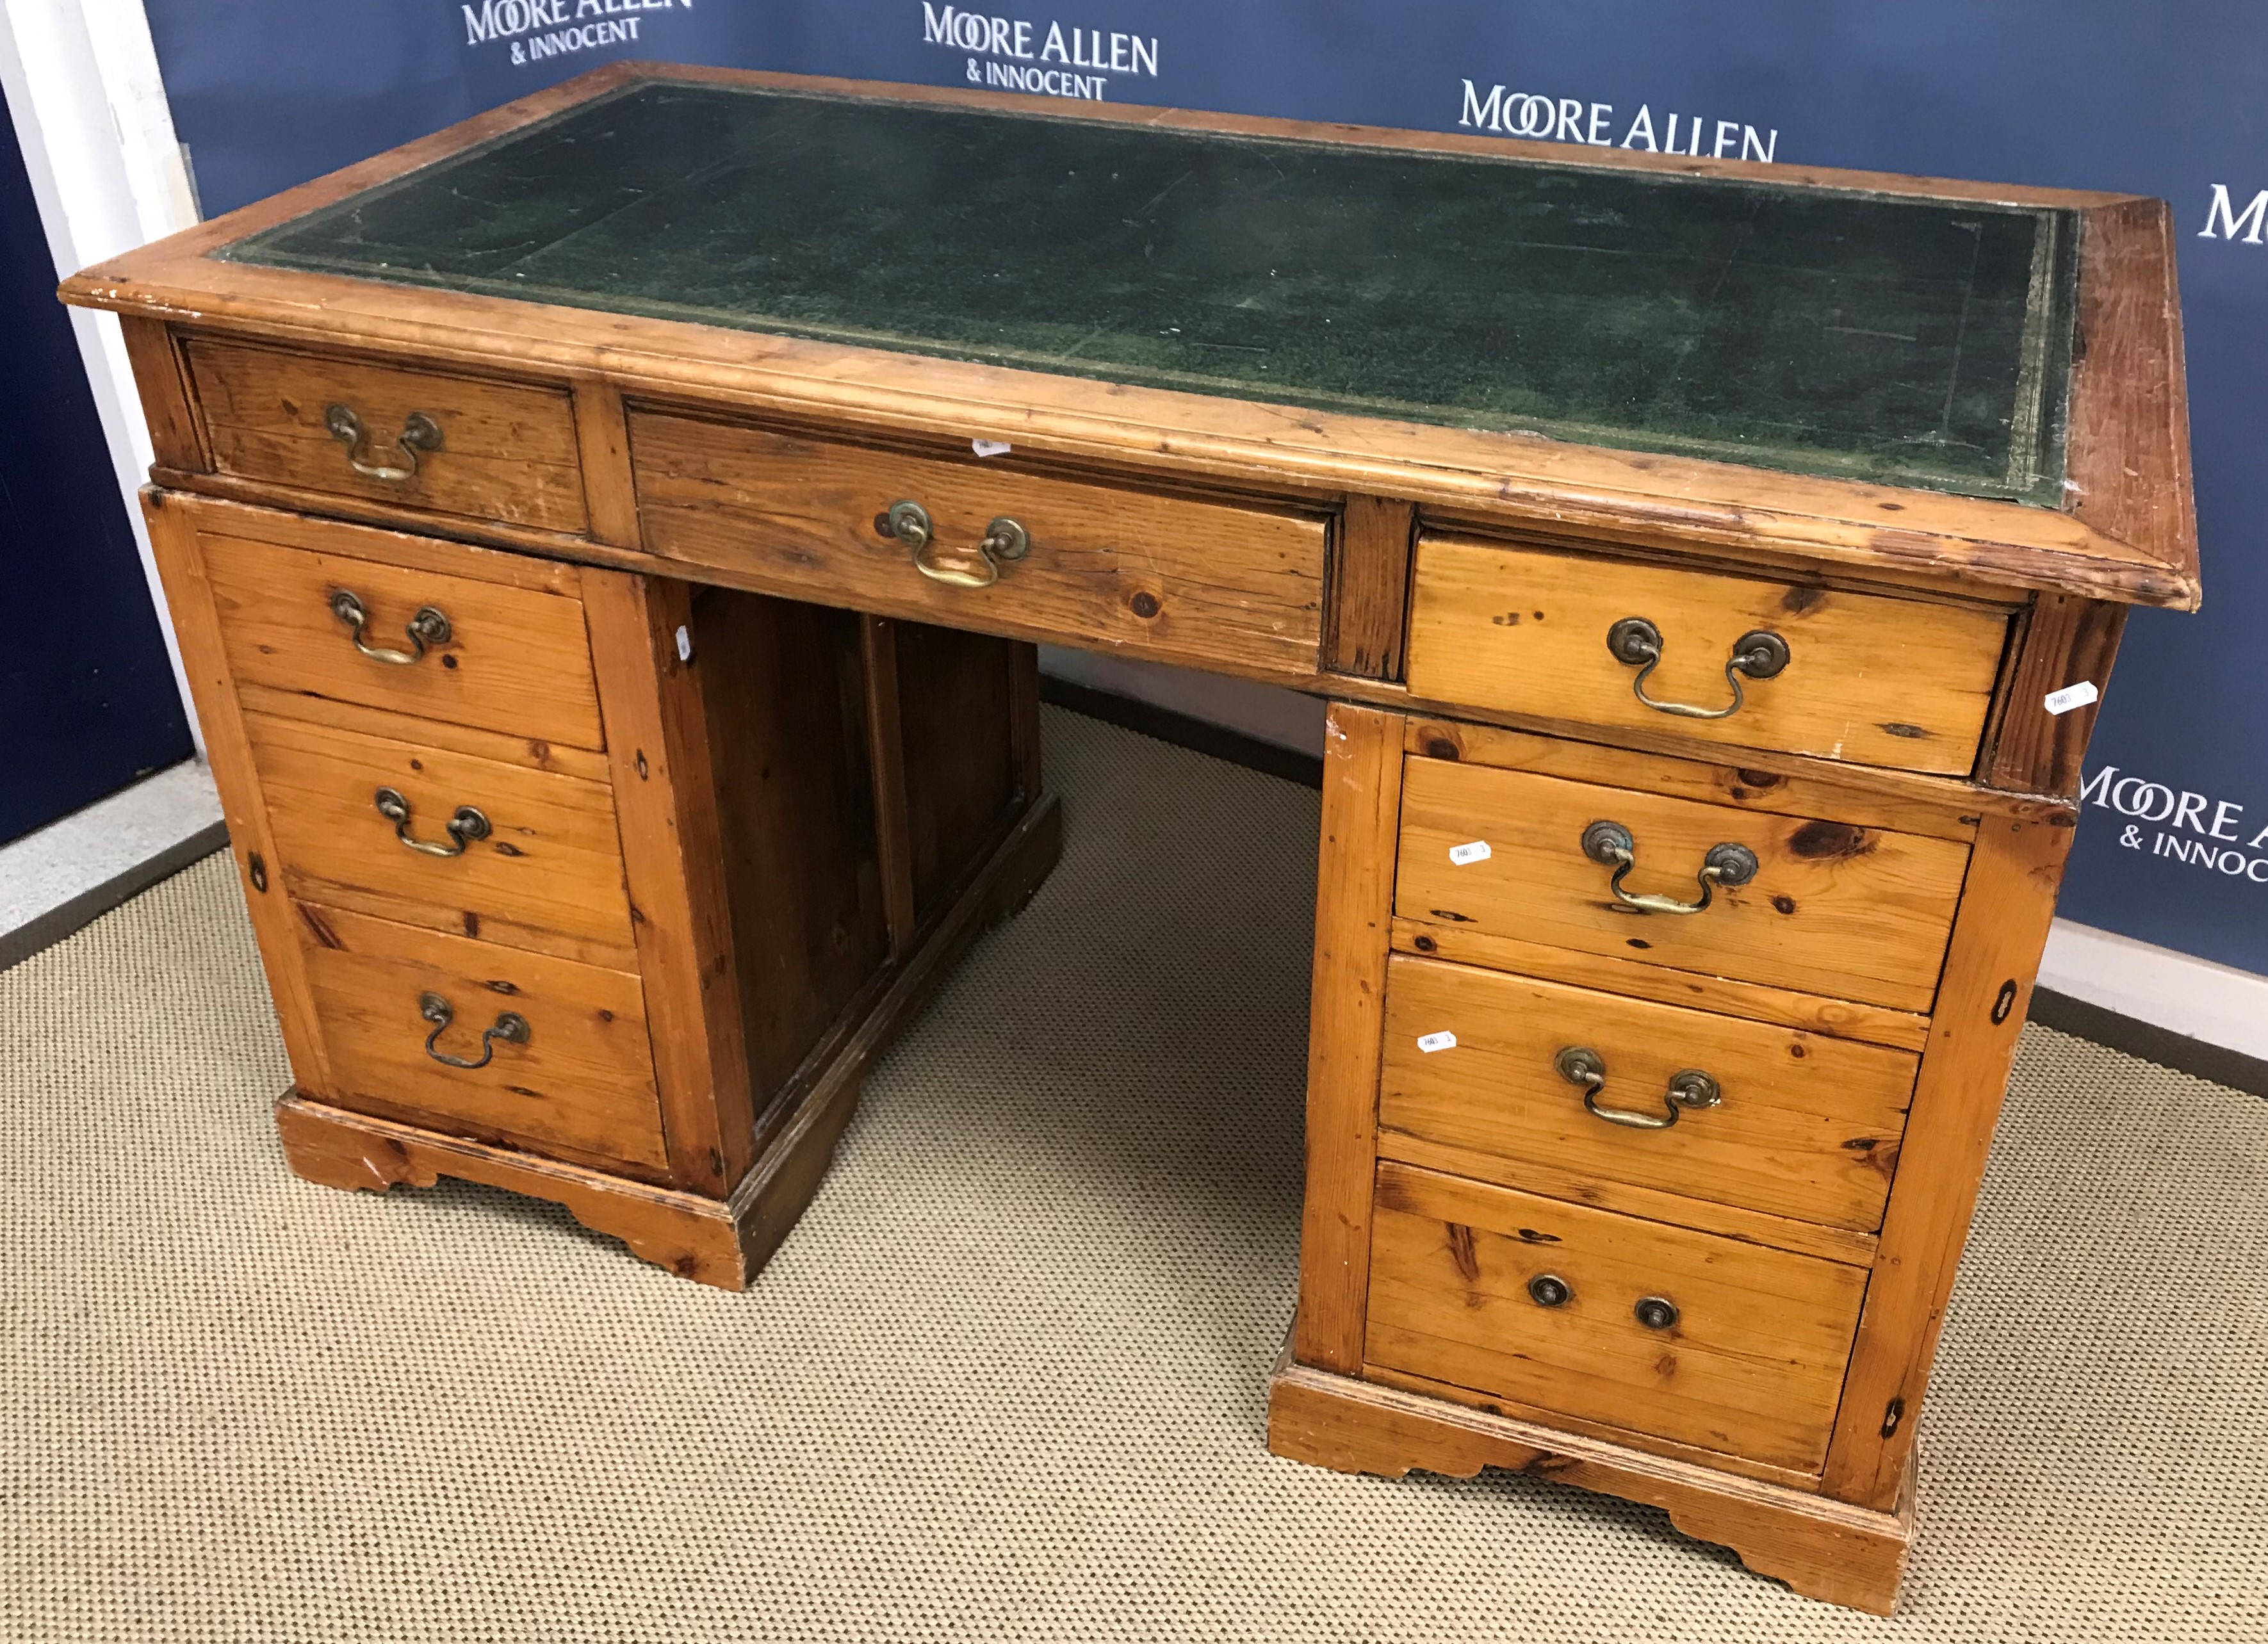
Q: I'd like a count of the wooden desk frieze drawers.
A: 3